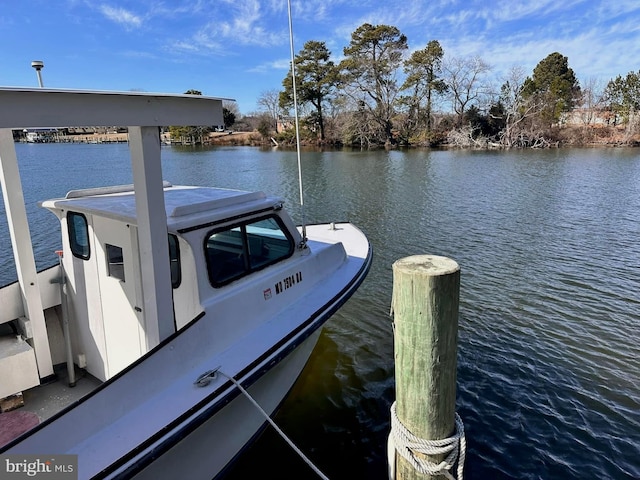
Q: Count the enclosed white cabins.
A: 1